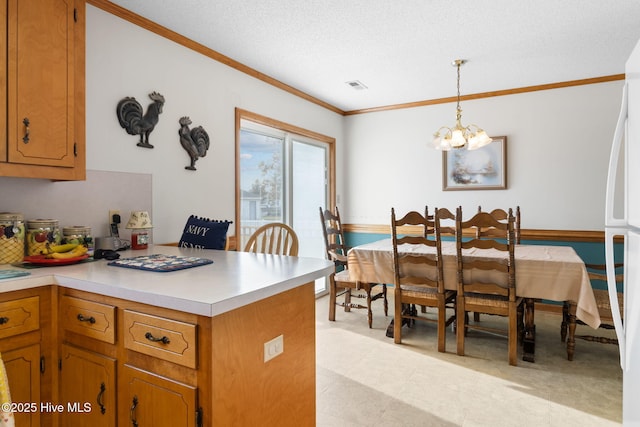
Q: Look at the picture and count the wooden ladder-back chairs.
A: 6